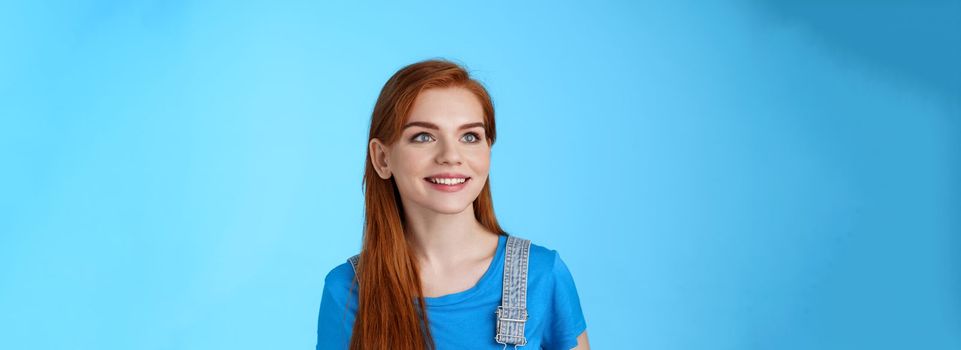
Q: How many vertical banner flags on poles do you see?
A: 0